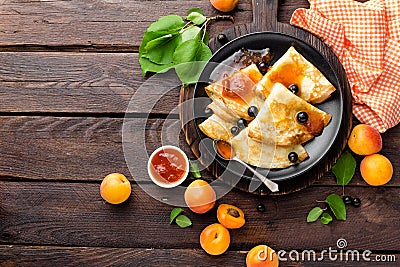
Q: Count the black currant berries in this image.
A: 11